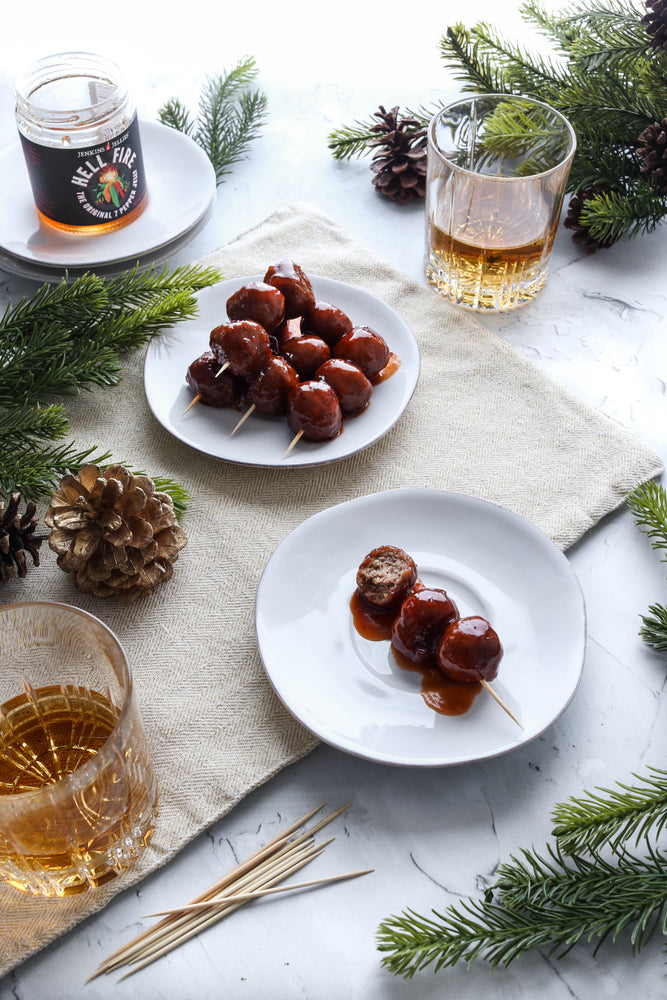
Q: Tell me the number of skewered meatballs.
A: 13